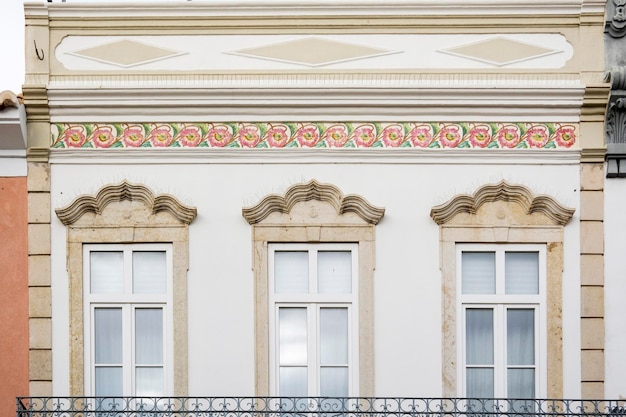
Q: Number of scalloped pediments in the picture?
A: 3